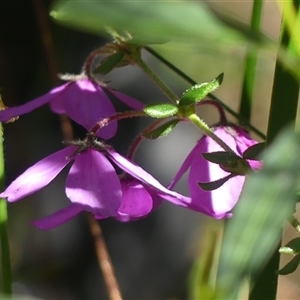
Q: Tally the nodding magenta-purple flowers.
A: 4